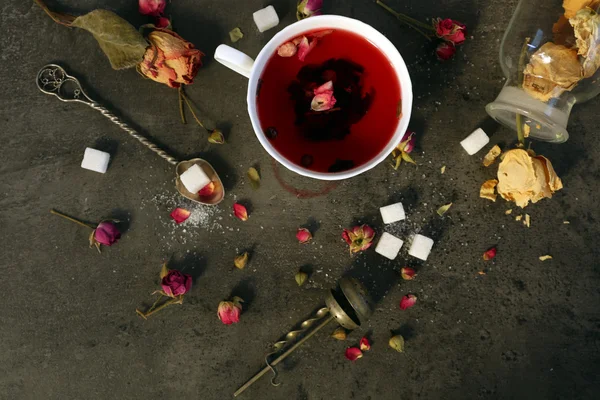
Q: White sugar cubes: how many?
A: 7